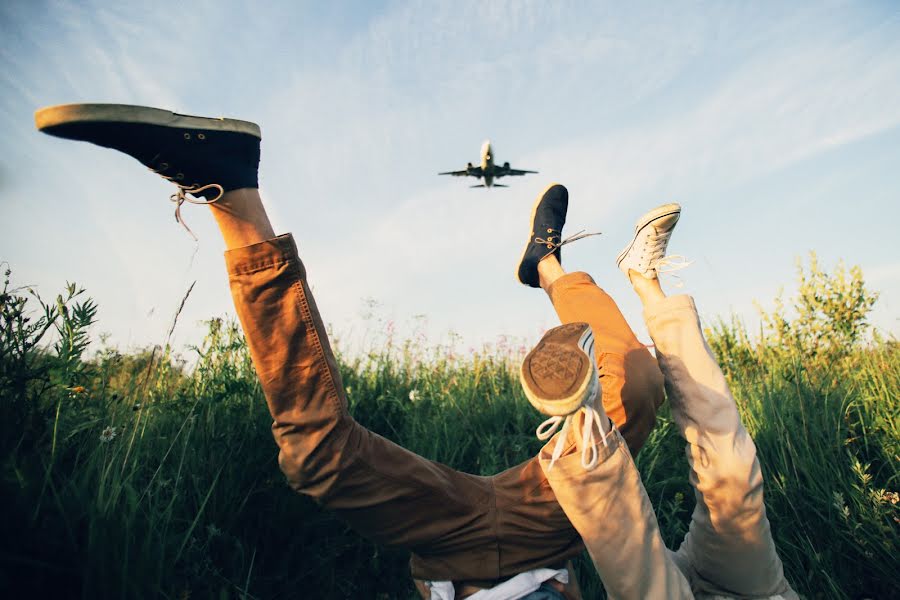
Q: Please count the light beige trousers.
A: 1